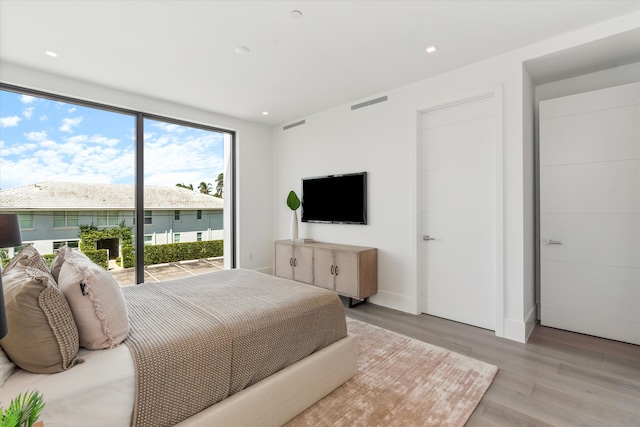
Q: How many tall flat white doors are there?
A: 2